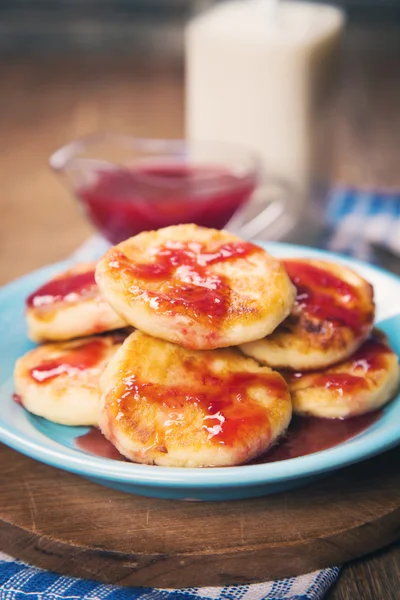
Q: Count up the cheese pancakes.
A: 6